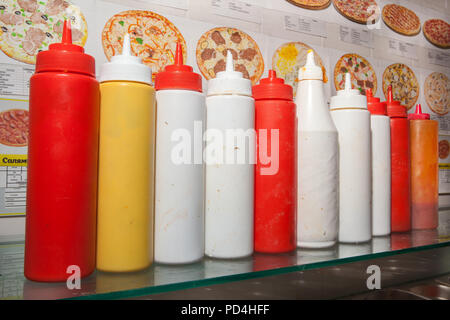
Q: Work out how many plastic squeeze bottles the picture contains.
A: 10